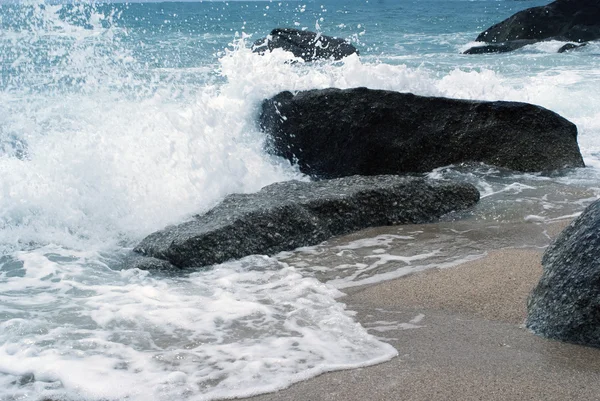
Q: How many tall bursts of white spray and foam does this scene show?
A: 1